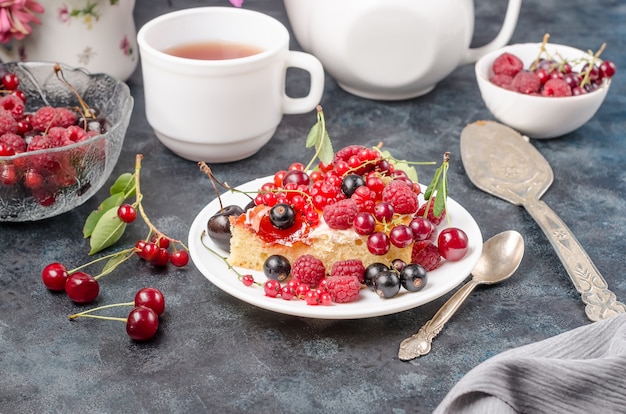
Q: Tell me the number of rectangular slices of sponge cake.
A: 1